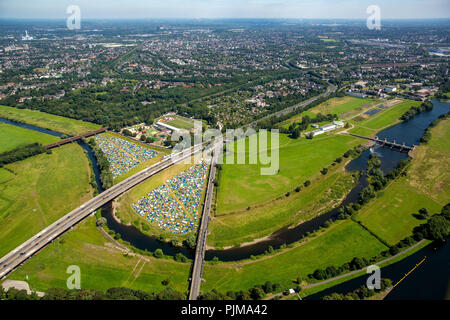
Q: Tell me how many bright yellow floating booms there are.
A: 1